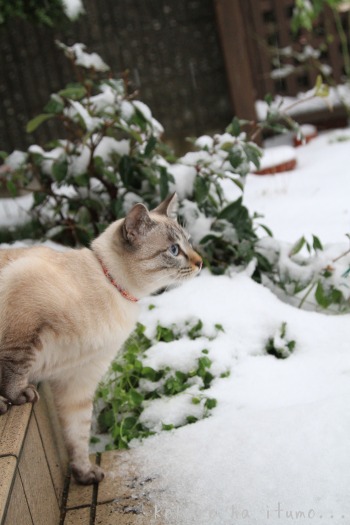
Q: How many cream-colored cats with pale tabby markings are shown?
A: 1